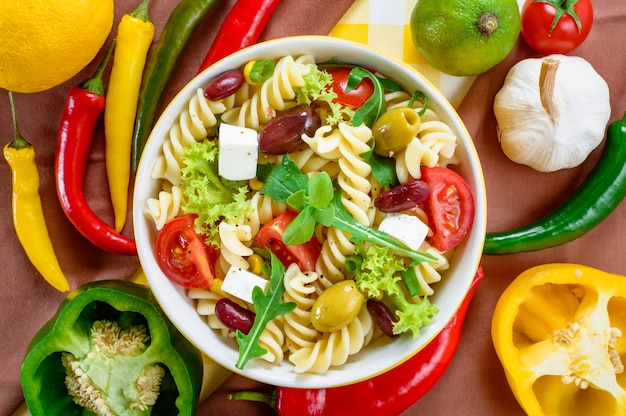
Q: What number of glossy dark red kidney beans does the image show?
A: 4